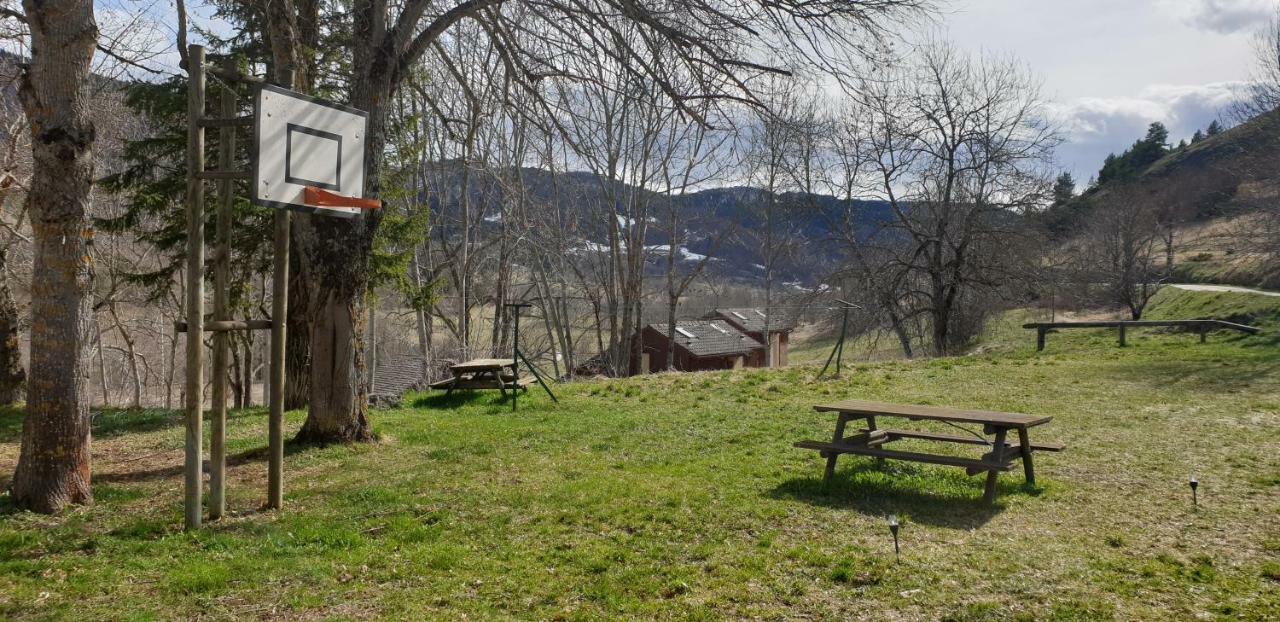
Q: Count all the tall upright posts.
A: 3